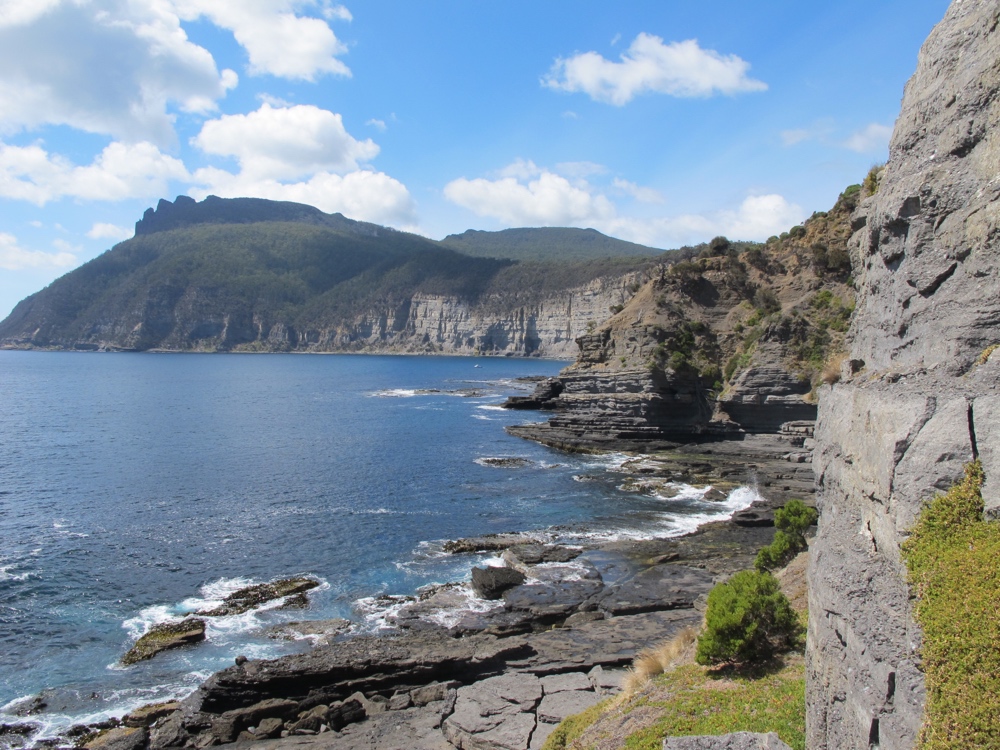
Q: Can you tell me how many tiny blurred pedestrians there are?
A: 0